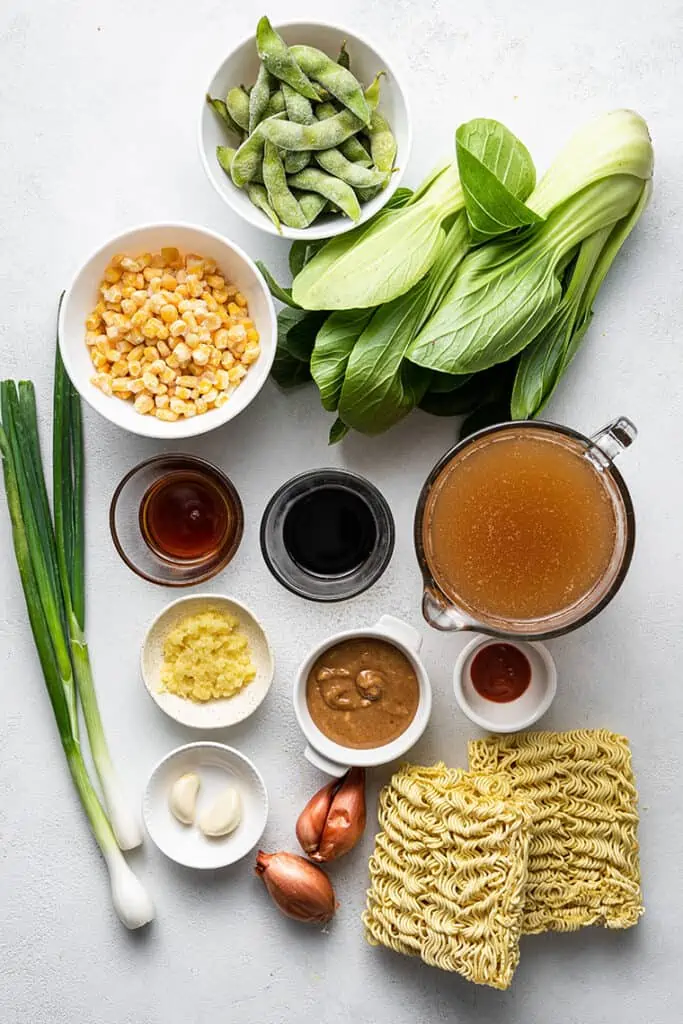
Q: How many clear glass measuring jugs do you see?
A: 1